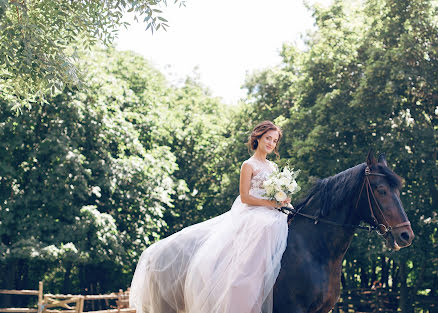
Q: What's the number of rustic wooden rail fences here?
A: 1